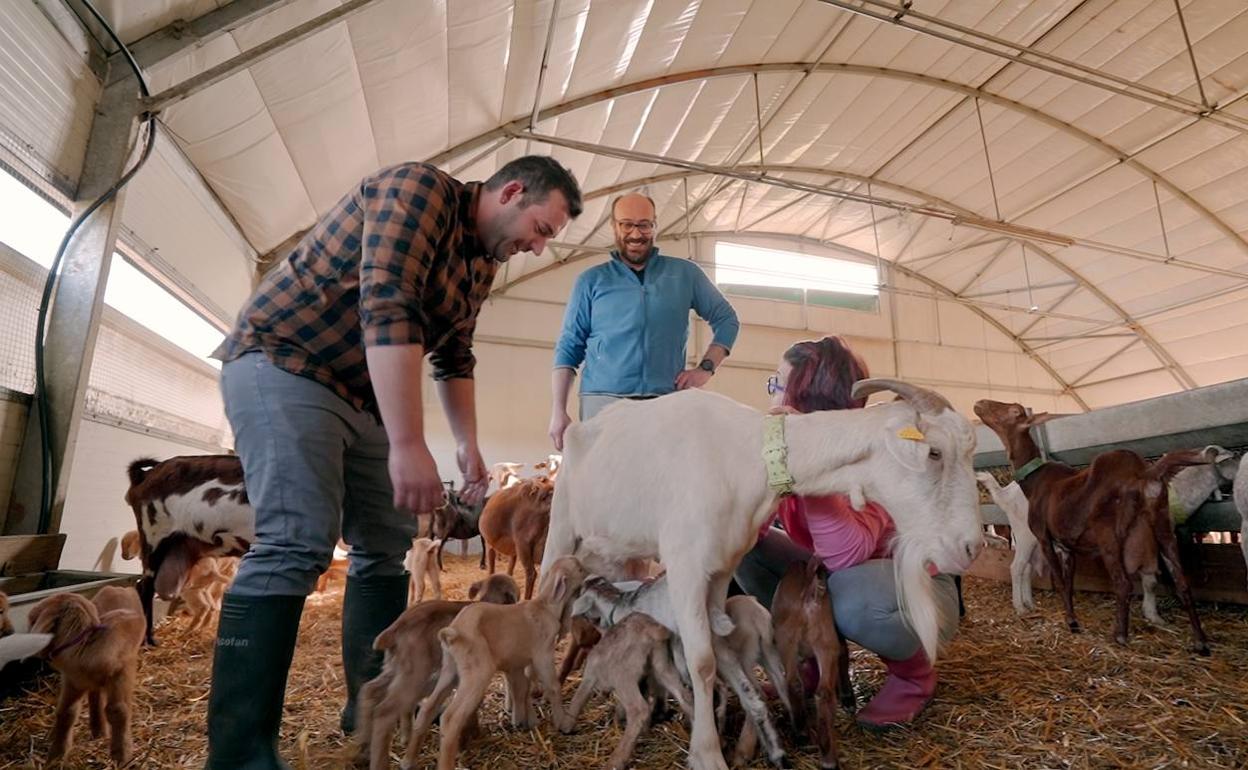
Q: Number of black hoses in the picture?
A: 1